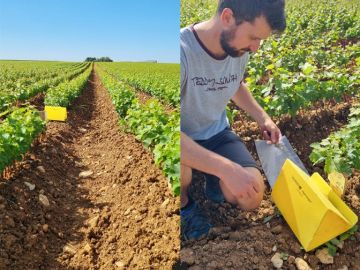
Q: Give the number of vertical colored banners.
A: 0